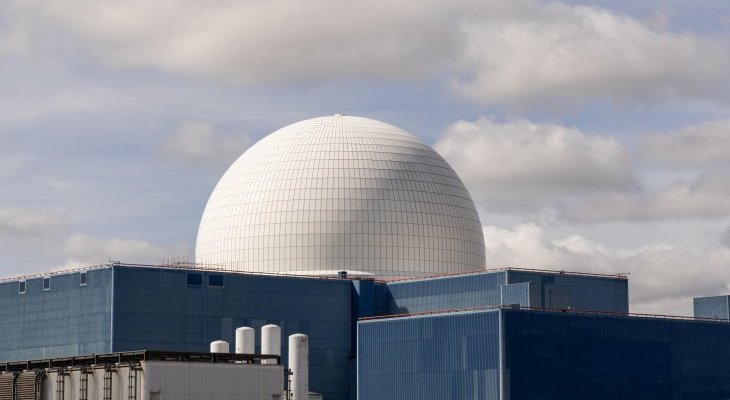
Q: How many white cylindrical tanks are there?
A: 4